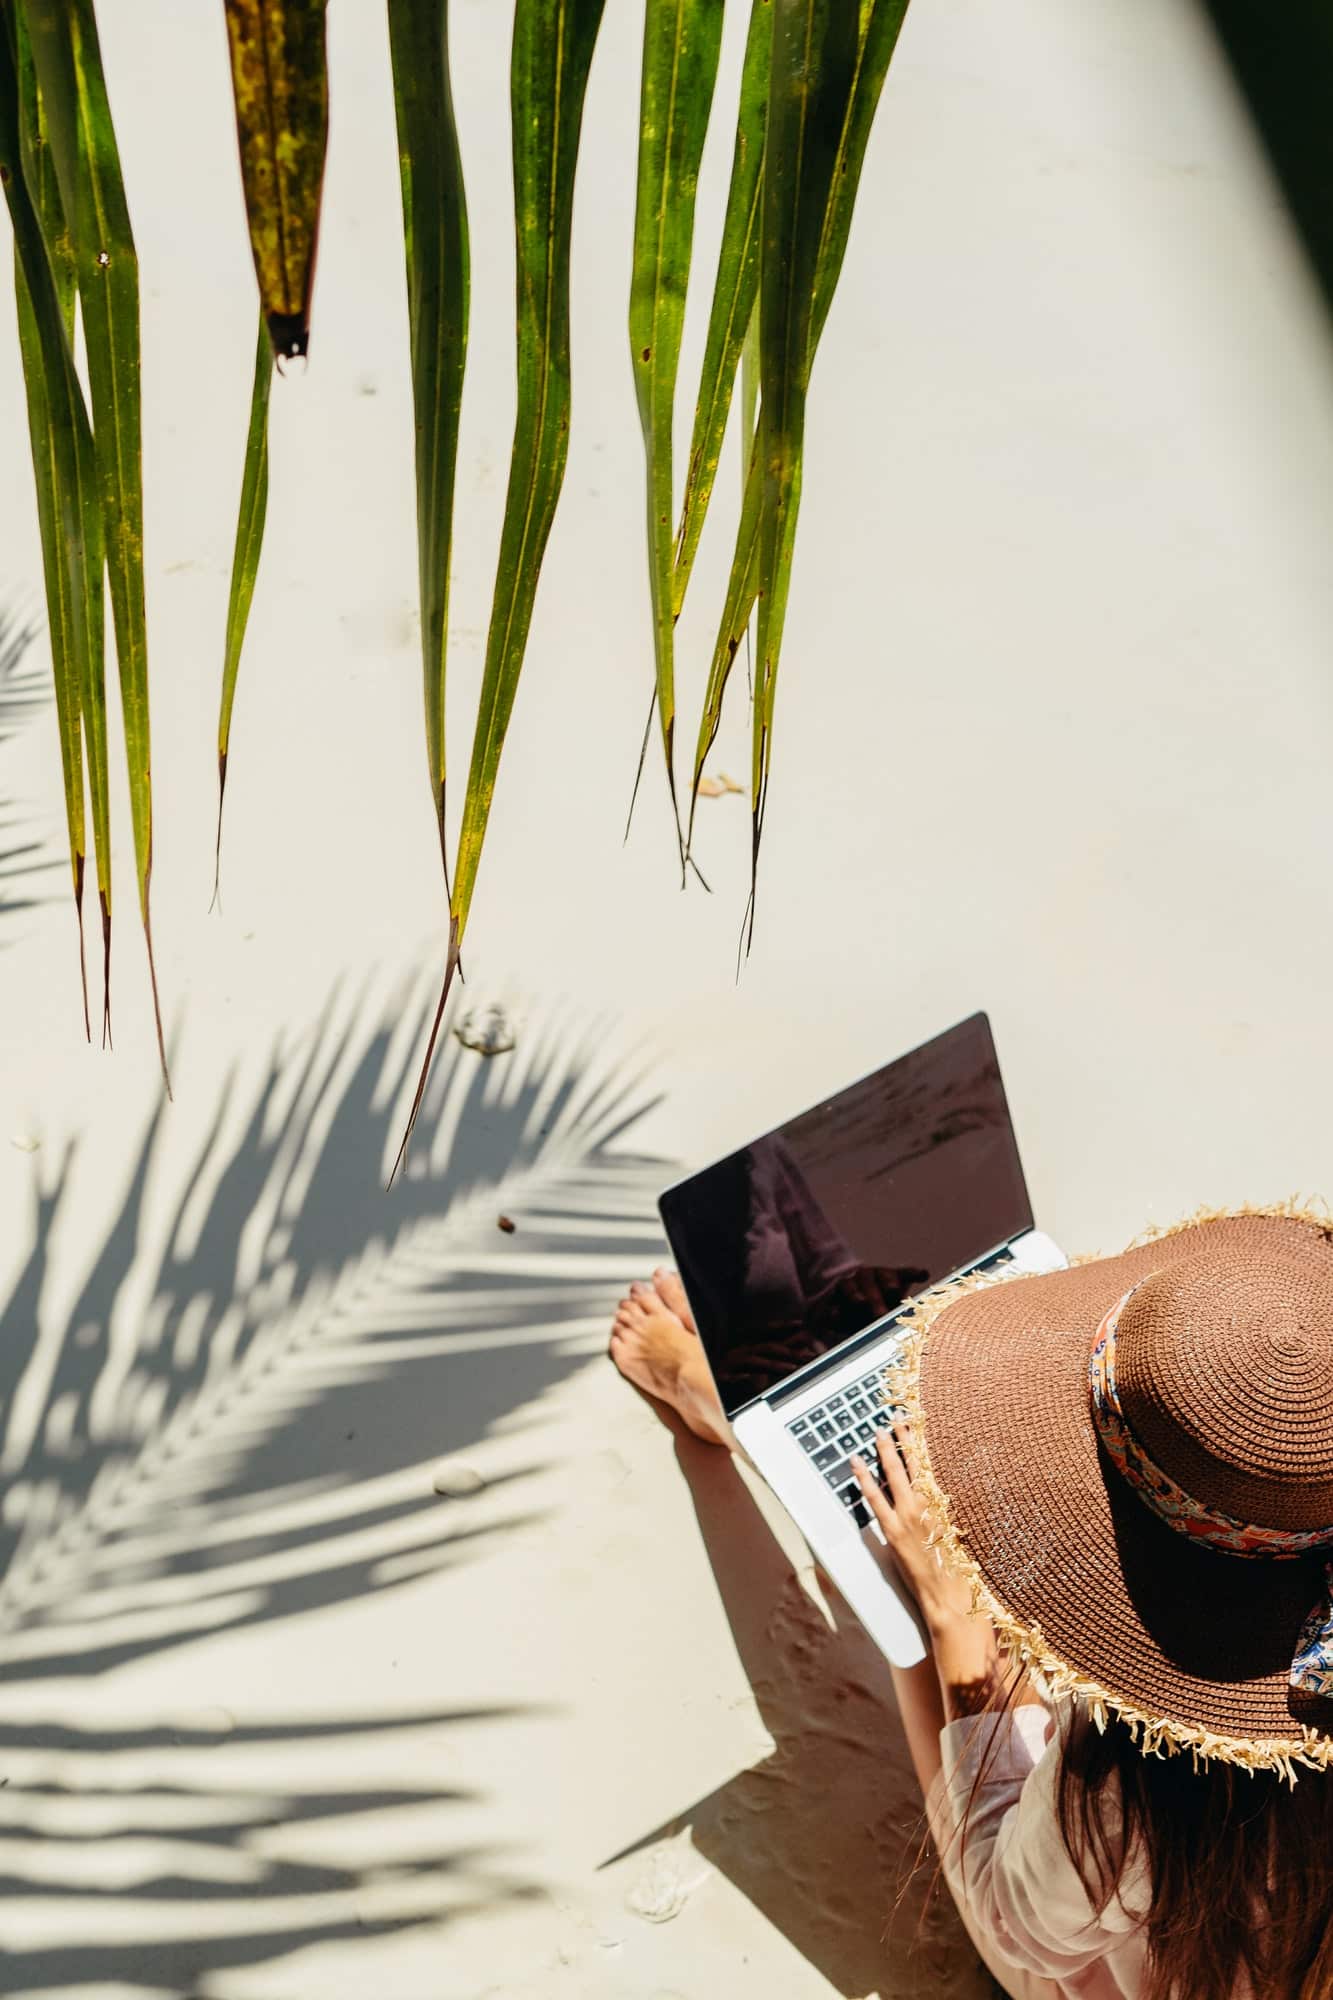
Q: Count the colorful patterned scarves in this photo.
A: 1